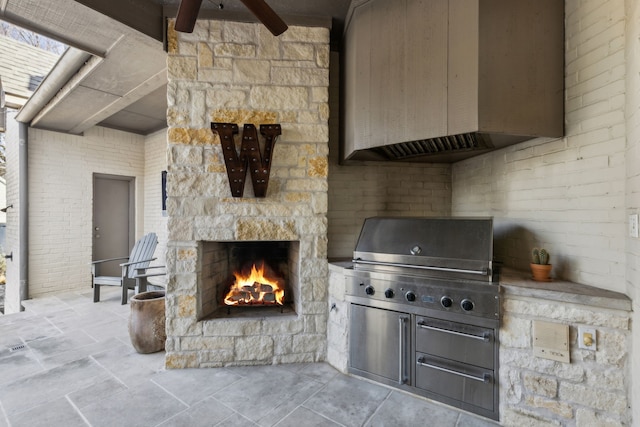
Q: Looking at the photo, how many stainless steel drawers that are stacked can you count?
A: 2